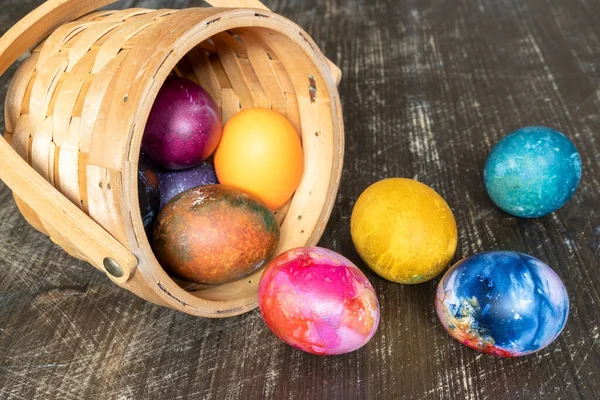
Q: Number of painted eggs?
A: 9